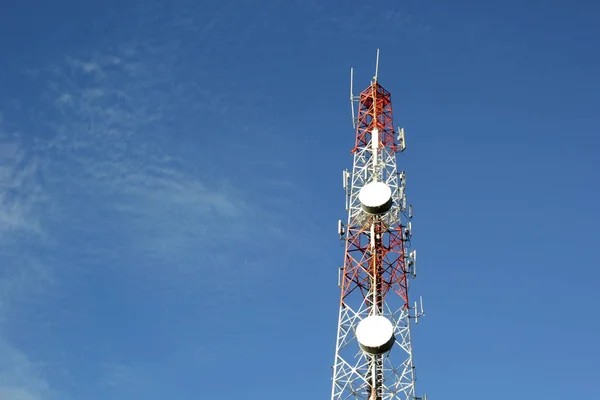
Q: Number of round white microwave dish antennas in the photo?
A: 2